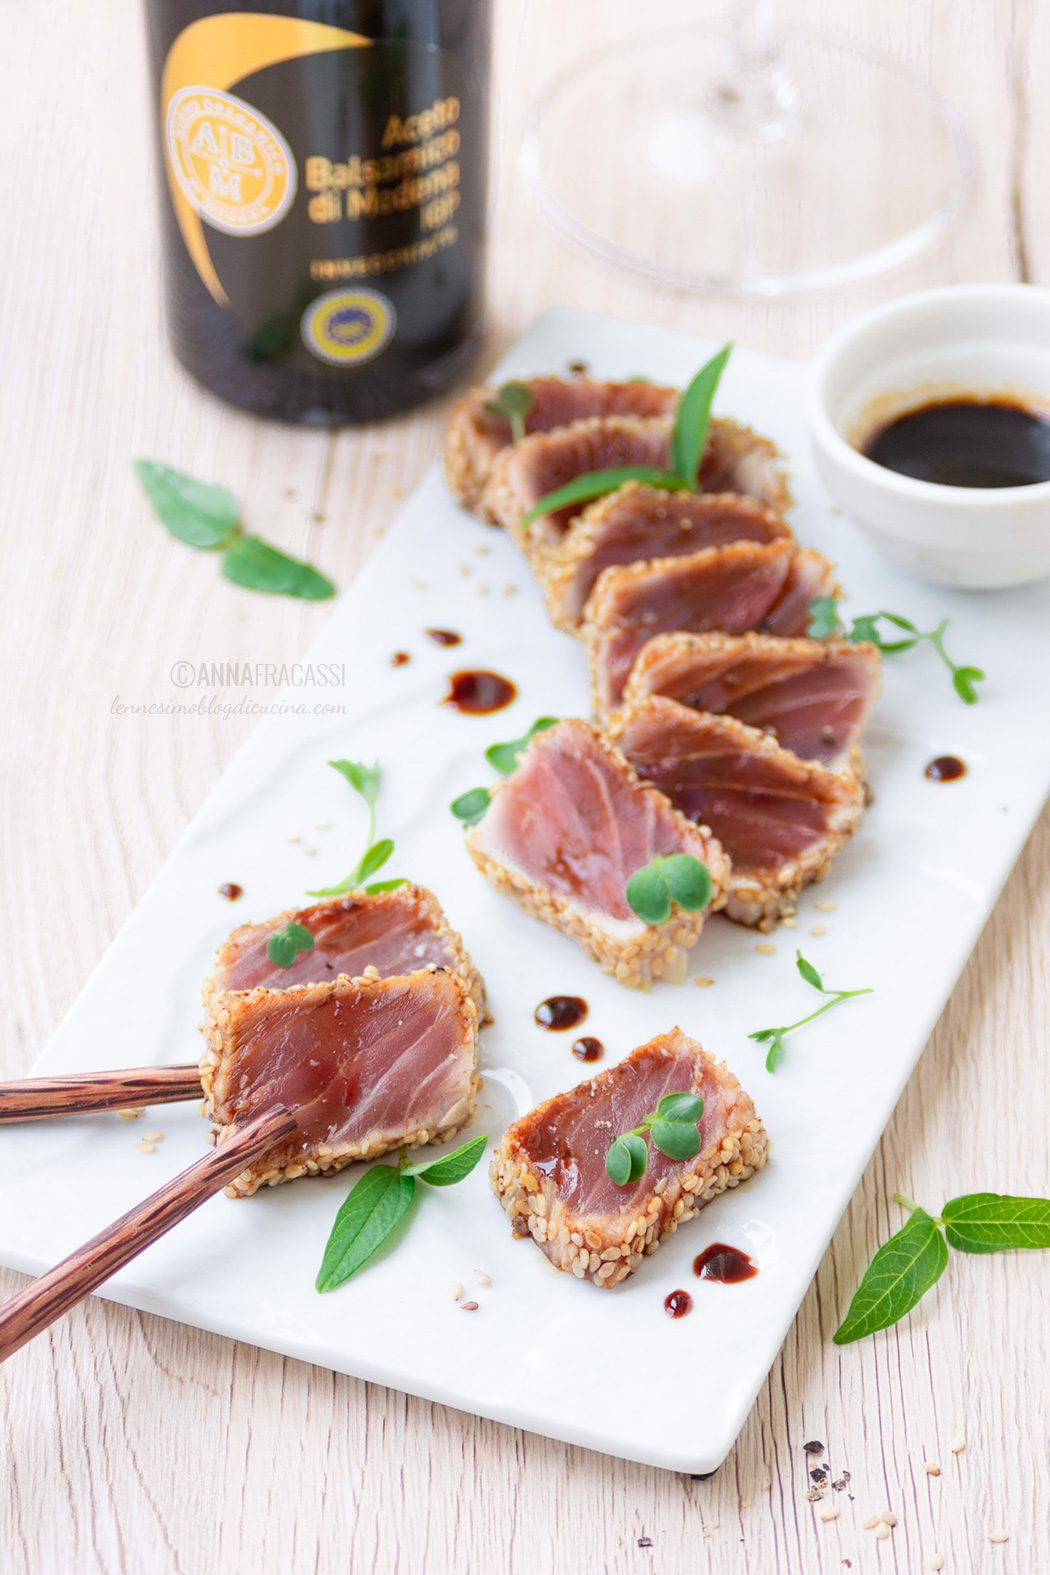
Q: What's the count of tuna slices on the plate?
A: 10